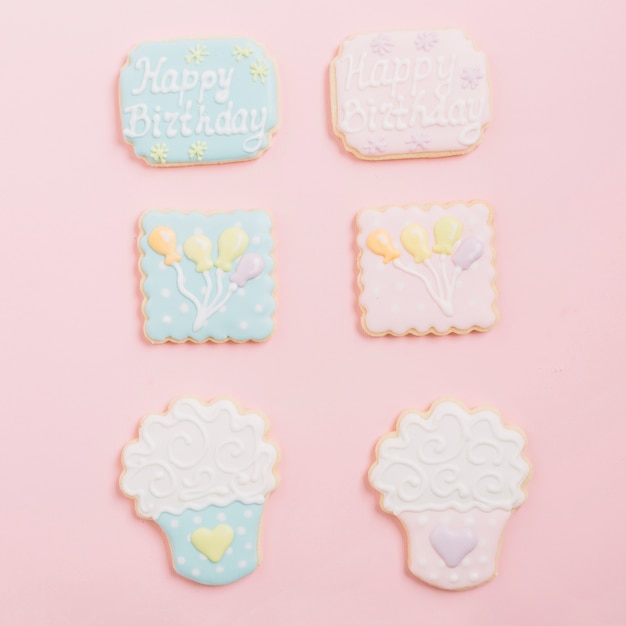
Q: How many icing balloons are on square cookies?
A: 8